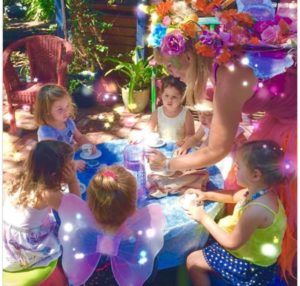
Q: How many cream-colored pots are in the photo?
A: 1